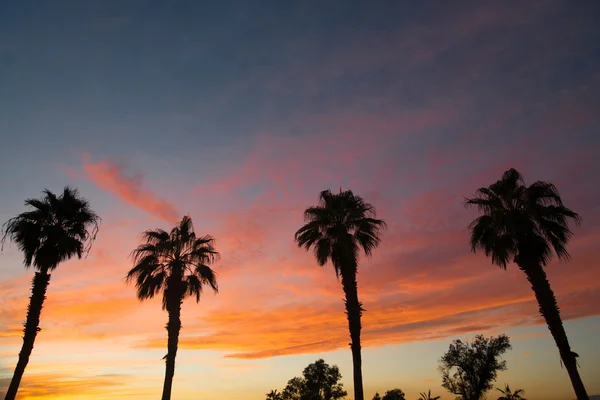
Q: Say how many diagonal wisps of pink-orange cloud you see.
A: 1